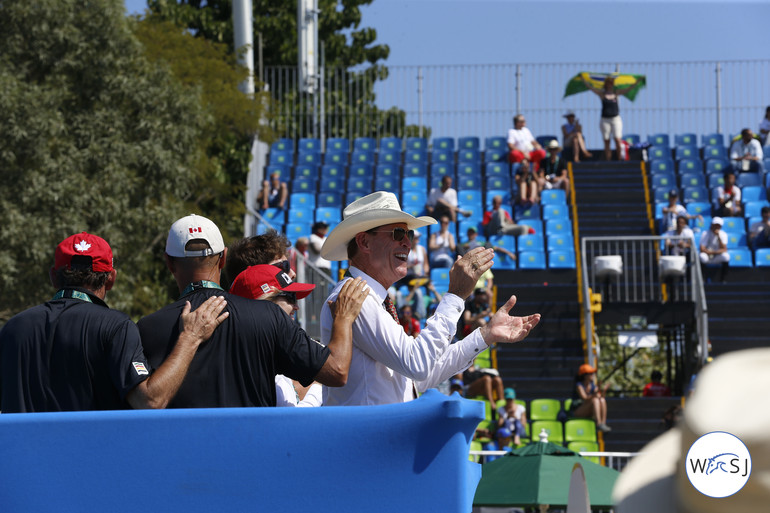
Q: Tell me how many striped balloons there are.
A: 0